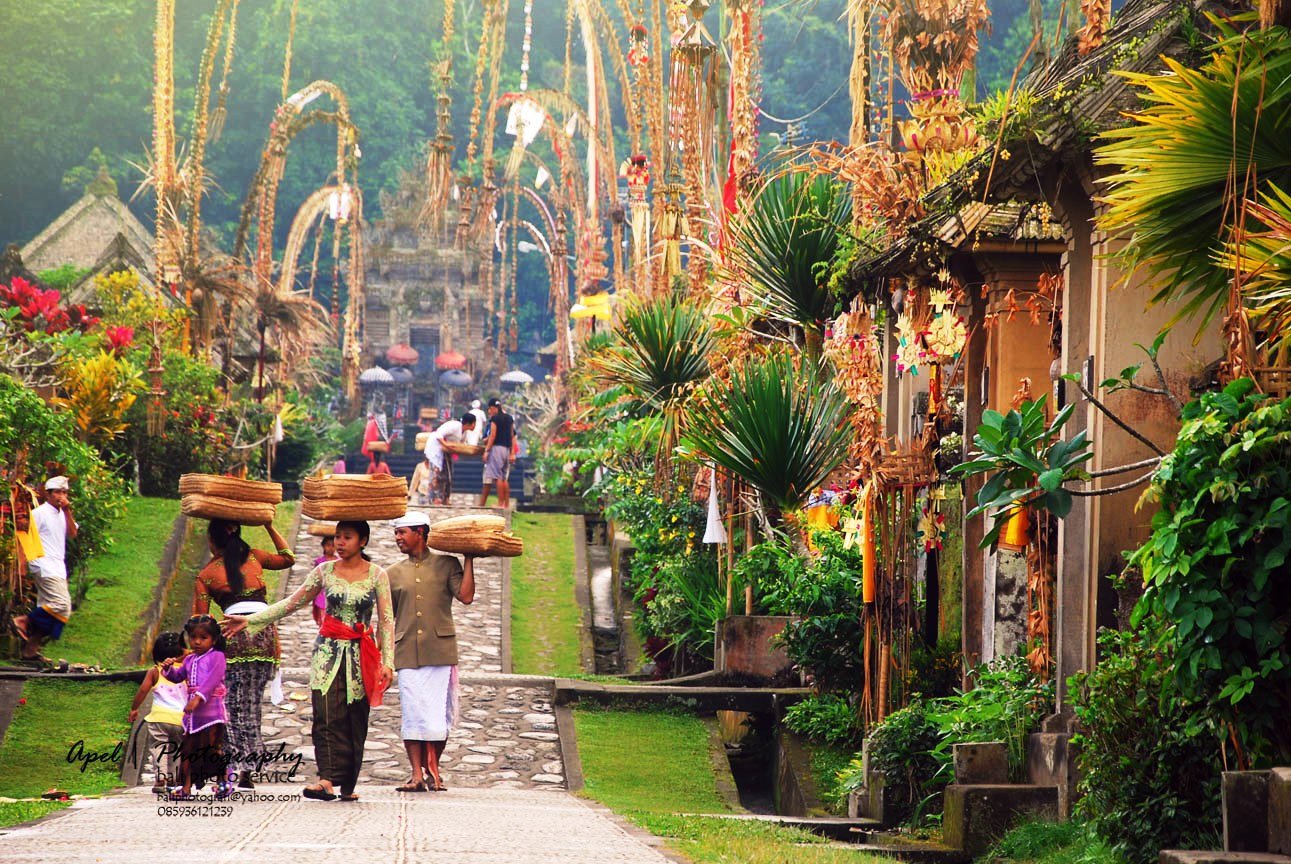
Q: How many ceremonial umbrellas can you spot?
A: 6